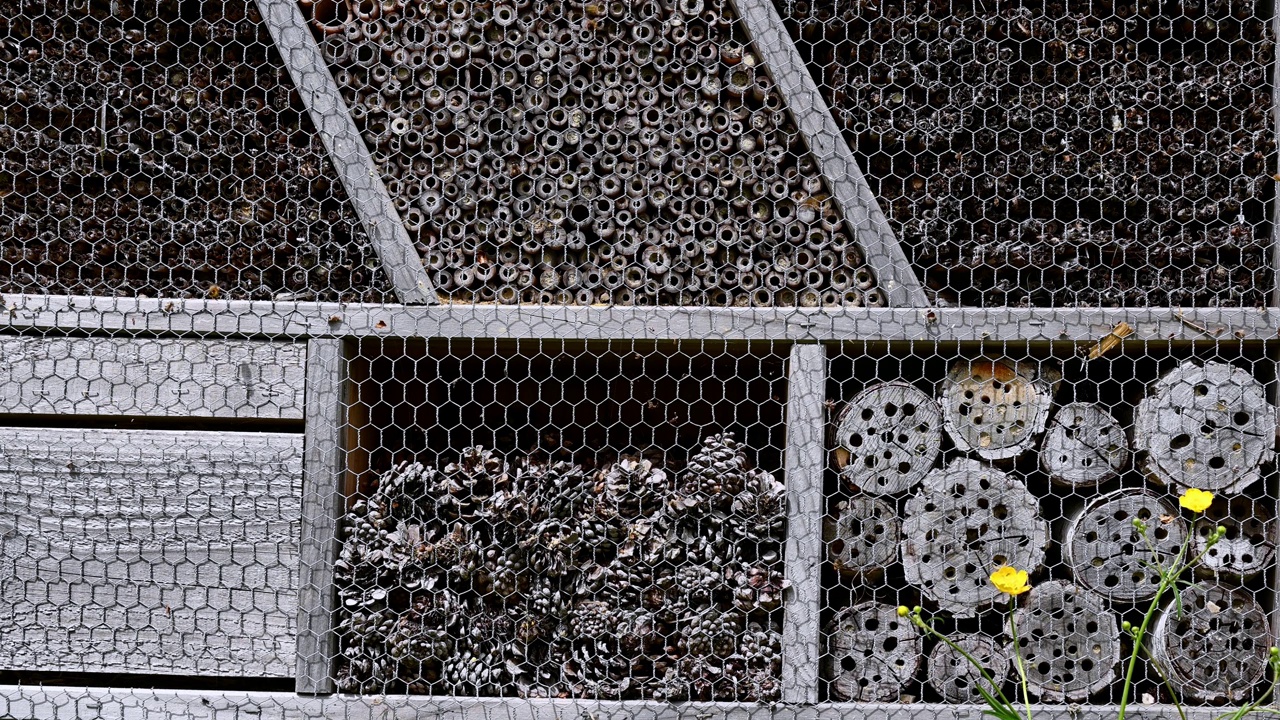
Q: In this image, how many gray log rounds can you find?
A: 12